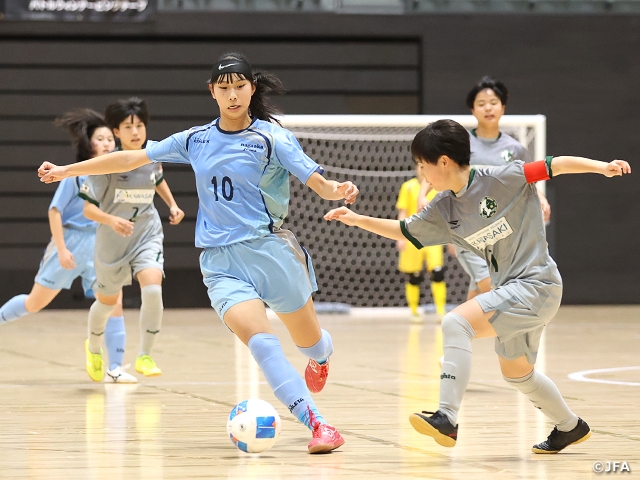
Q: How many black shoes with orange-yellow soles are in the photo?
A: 2